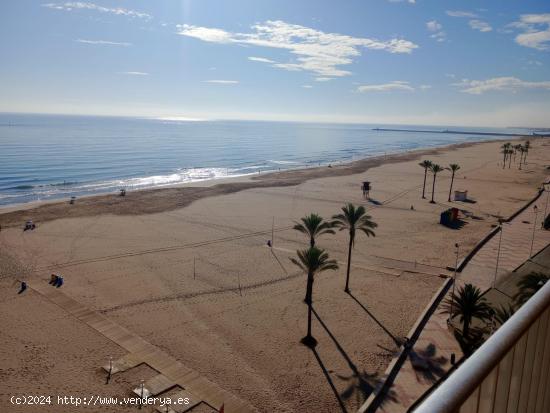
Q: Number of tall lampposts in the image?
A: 4